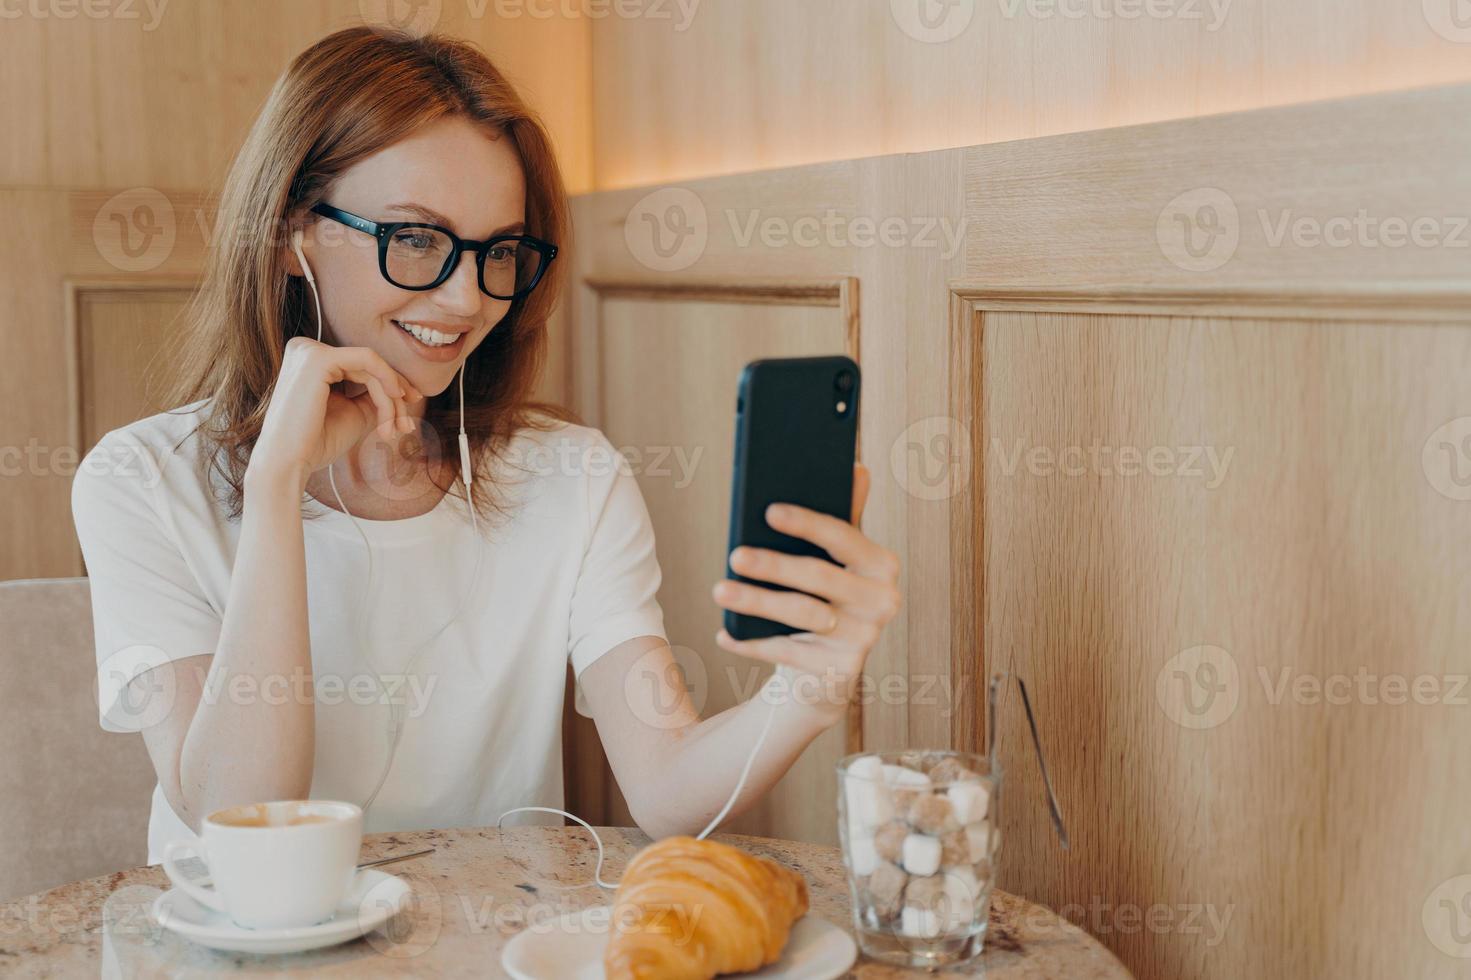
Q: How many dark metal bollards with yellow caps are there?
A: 0